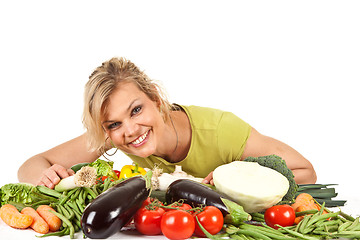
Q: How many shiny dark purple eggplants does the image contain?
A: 2